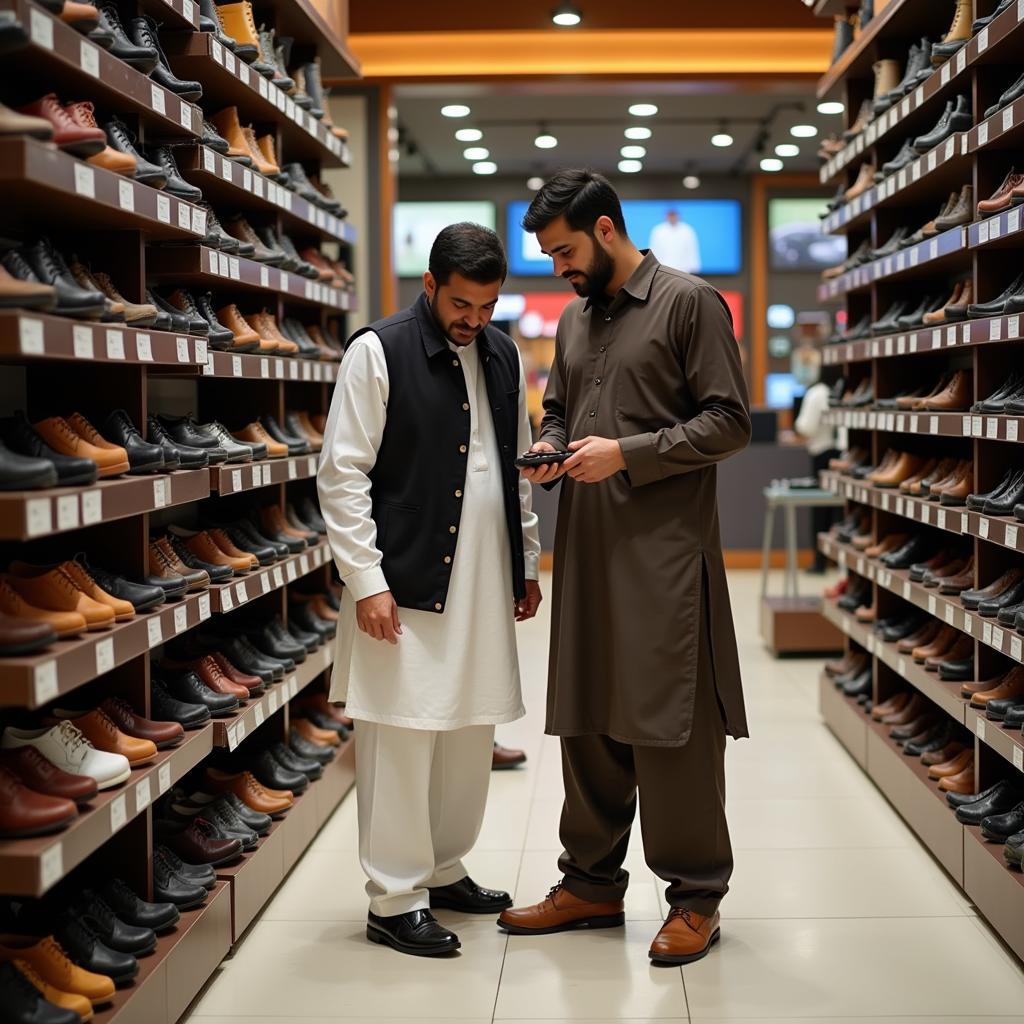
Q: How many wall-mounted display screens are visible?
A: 3